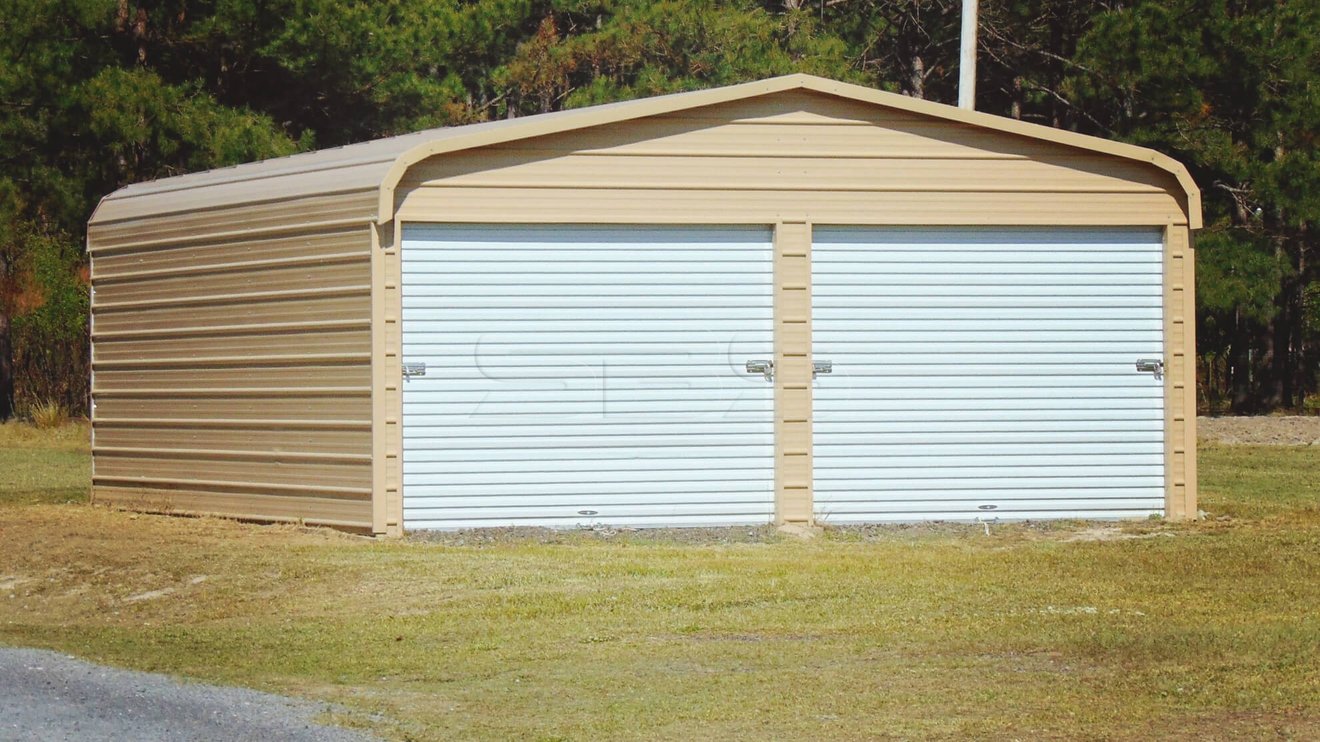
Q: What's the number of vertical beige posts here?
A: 3